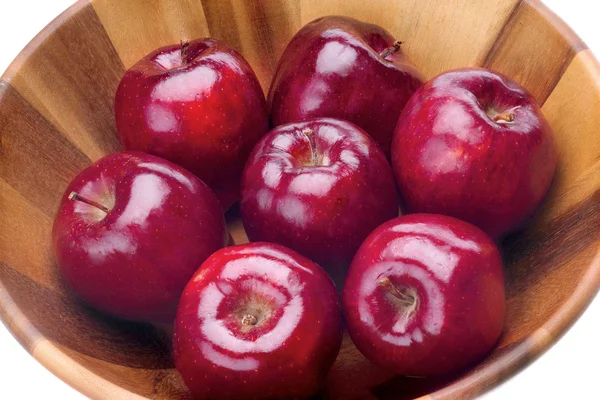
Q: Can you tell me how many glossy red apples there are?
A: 7